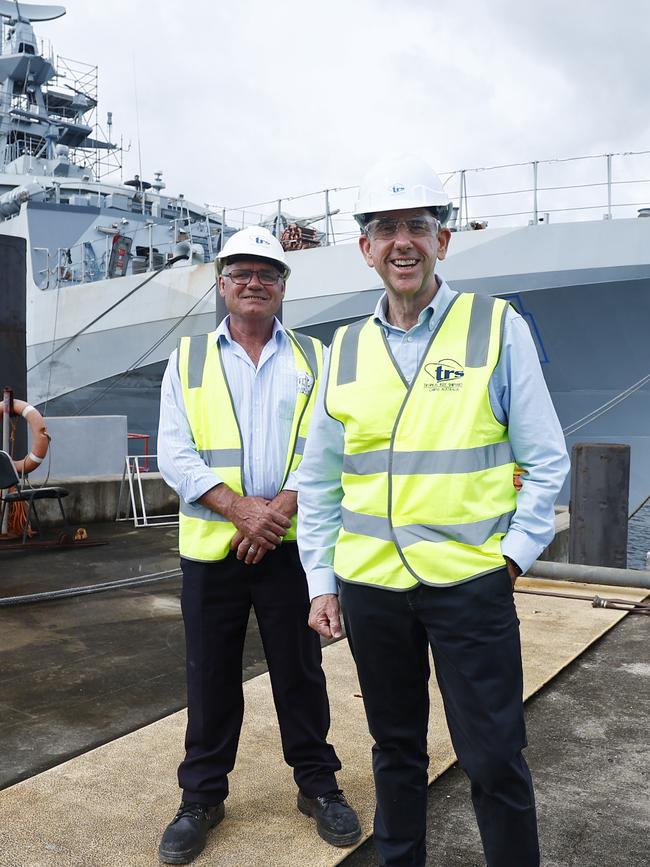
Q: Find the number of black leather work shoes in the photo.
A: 2